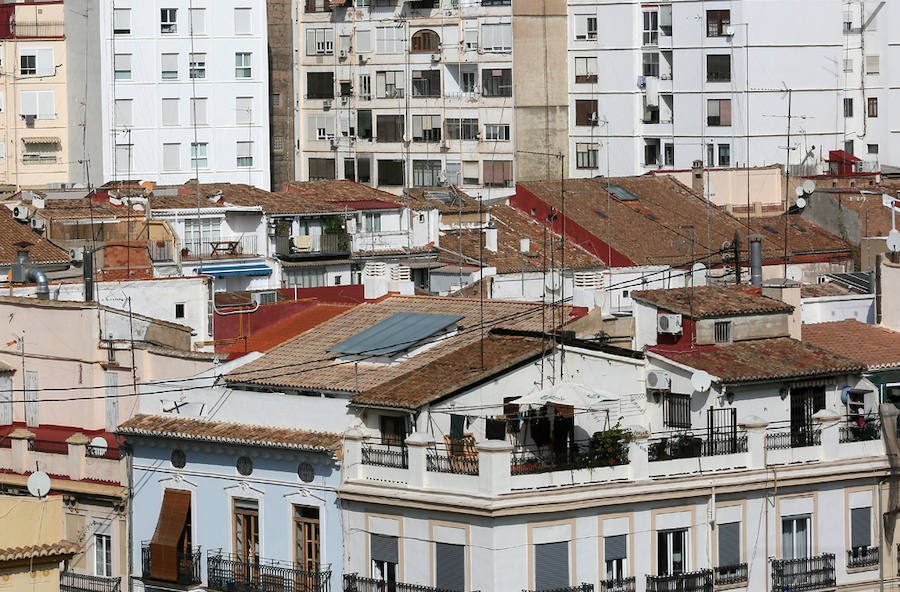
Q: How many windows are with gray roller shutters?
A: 6